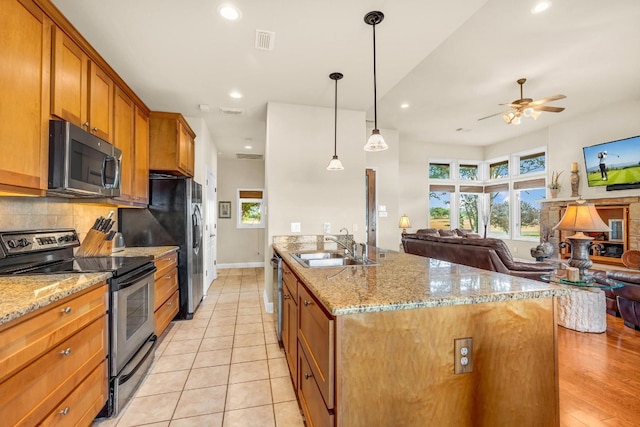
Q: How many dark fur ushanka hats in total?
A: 0